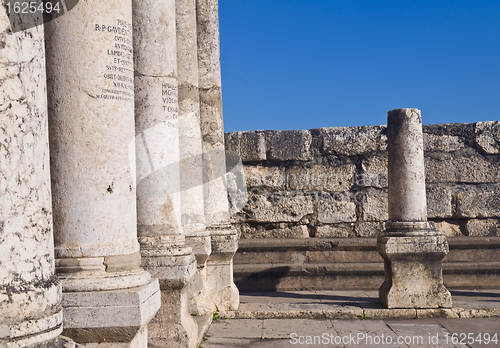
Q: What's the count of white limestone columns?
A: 6